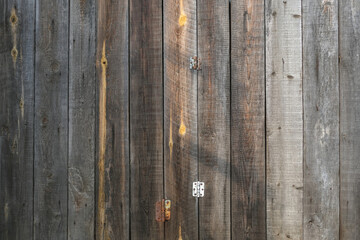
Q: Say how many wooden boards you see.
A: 11